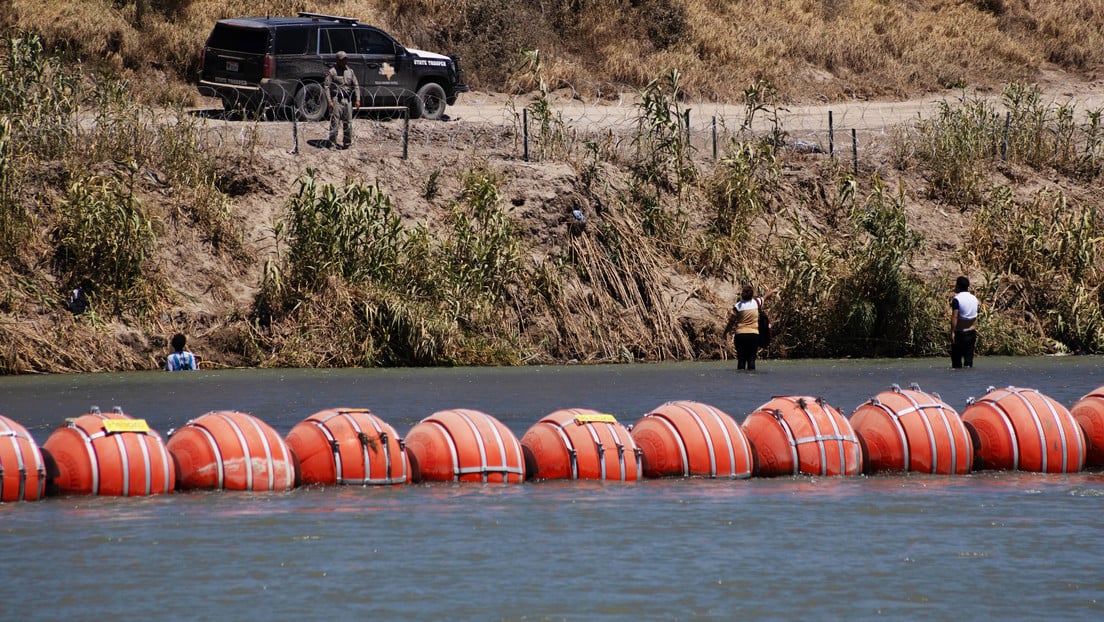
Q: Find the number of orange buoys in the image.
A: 11